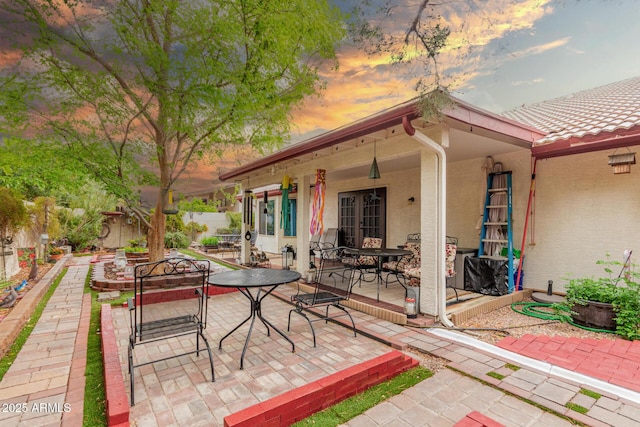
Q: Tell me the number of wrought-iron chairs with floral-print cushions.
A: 3